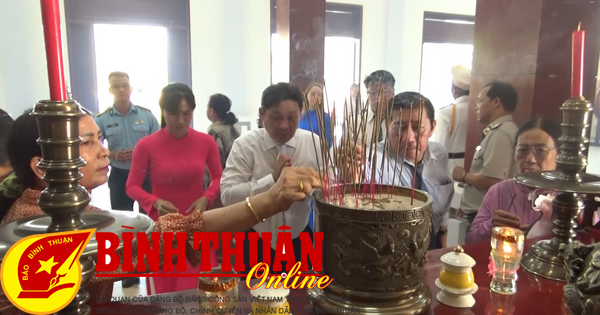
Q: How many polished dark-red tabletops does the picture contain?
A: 1